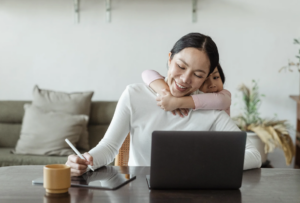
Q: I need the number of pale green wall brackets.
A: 3